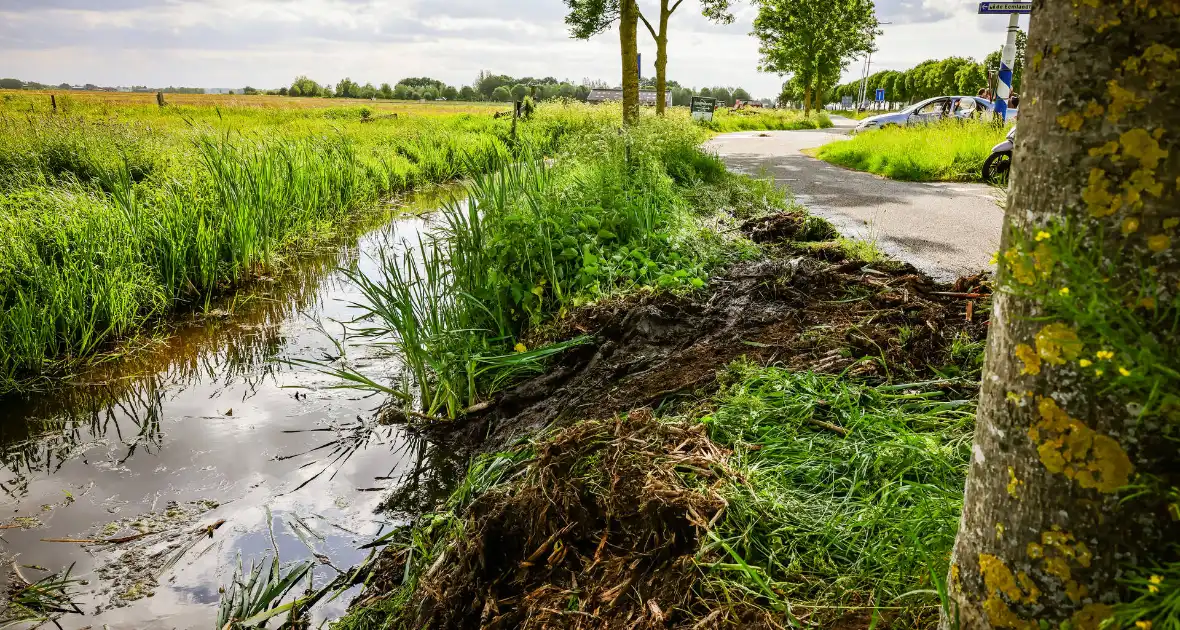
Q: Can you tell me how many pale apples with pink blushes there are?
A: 0